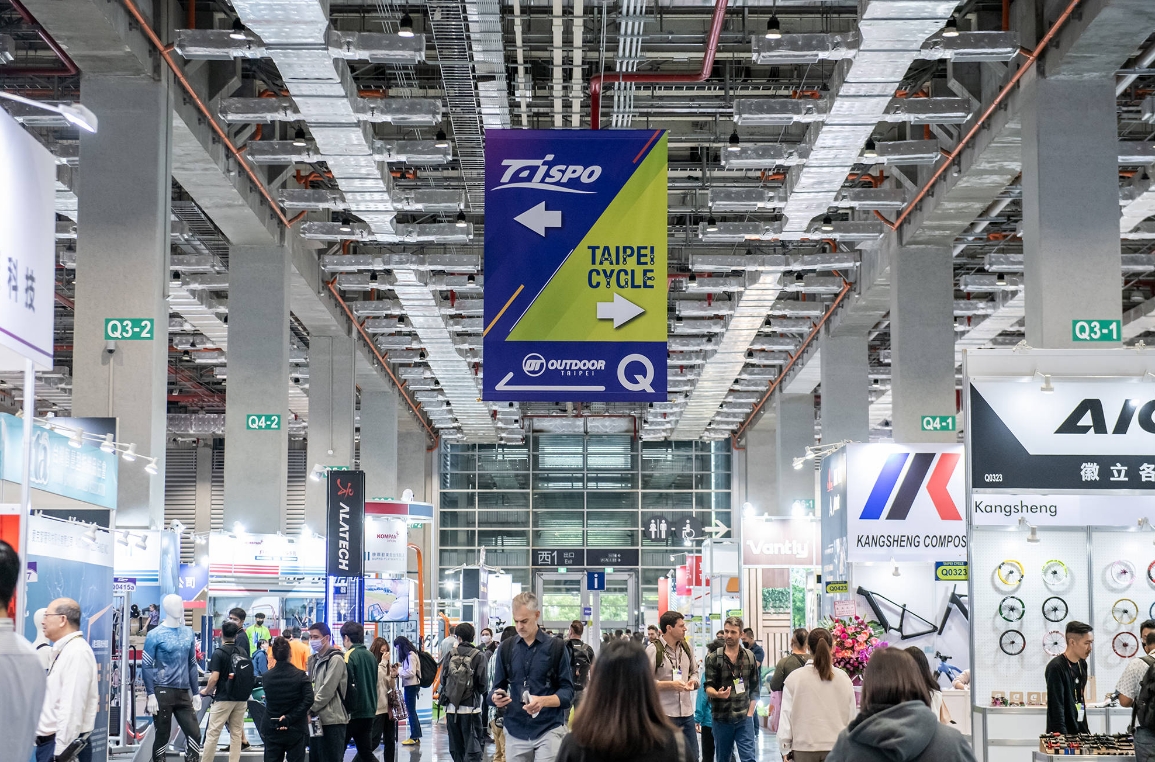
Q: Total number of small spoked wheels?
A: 11